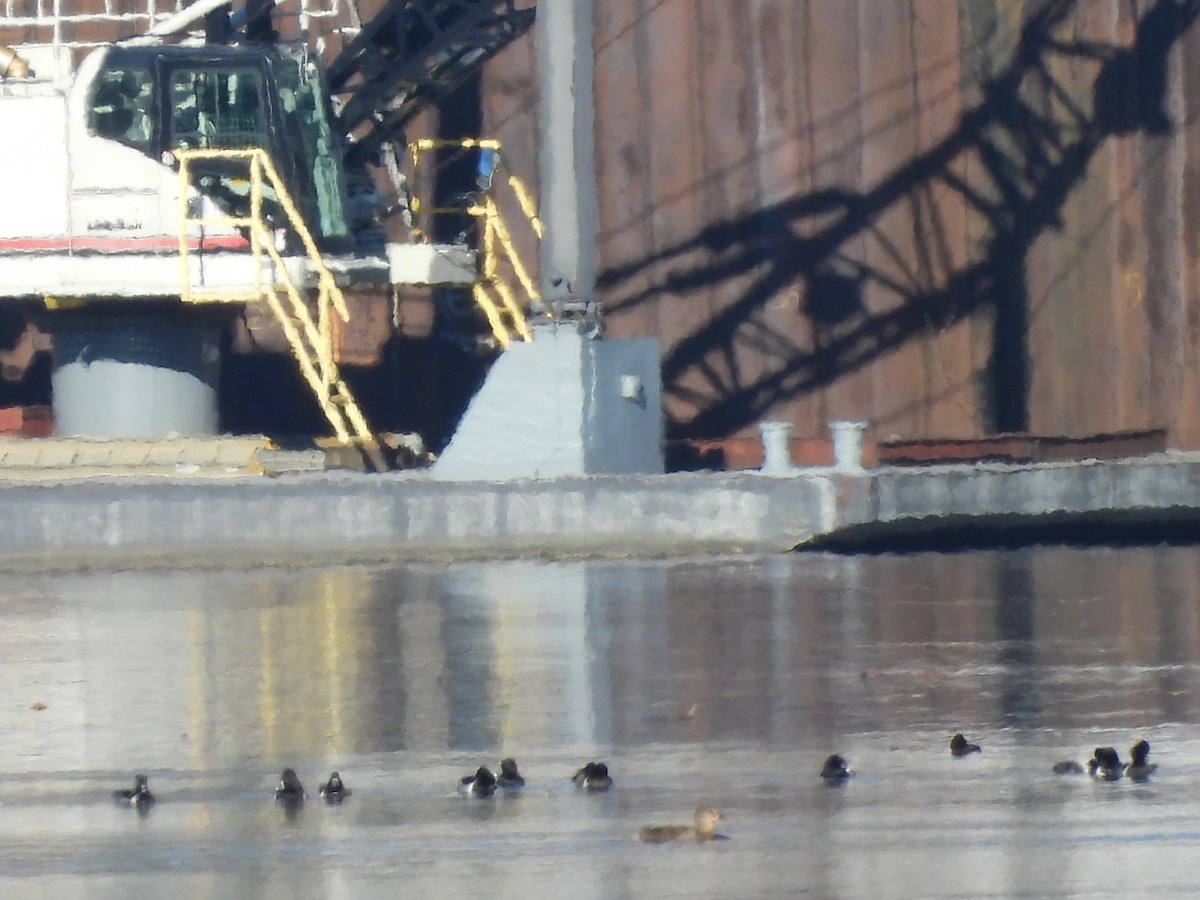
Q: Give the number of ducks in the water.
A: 12